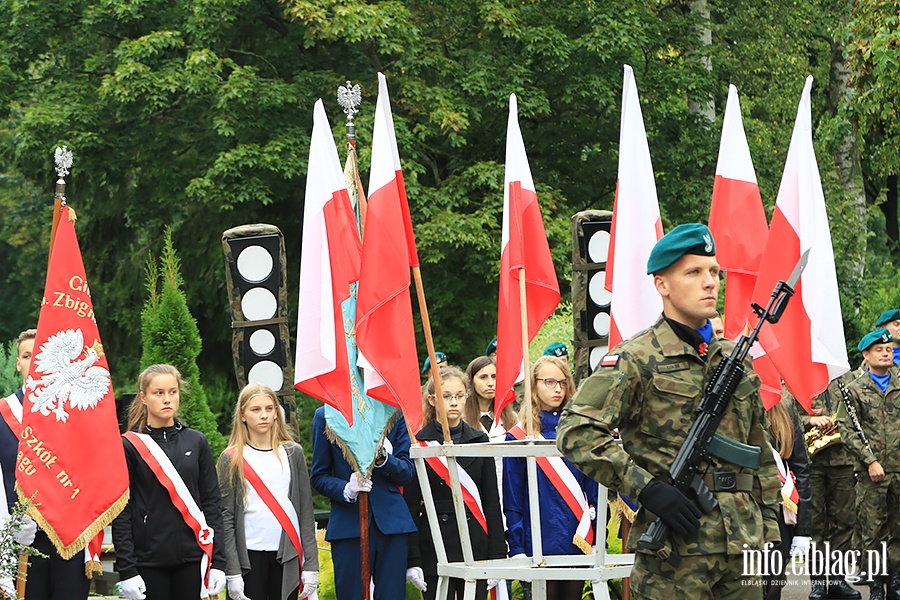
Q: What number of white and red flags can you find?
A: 6